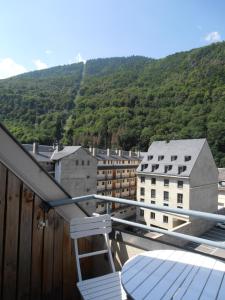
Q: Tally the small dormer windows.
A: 8